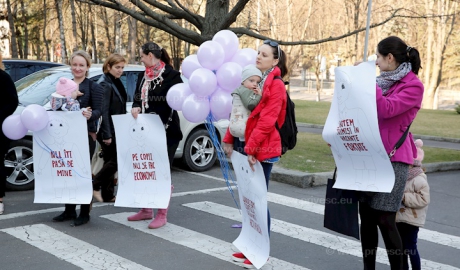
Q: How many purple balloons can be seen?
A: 11